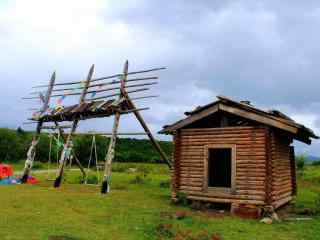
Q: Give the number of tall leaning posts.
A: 3